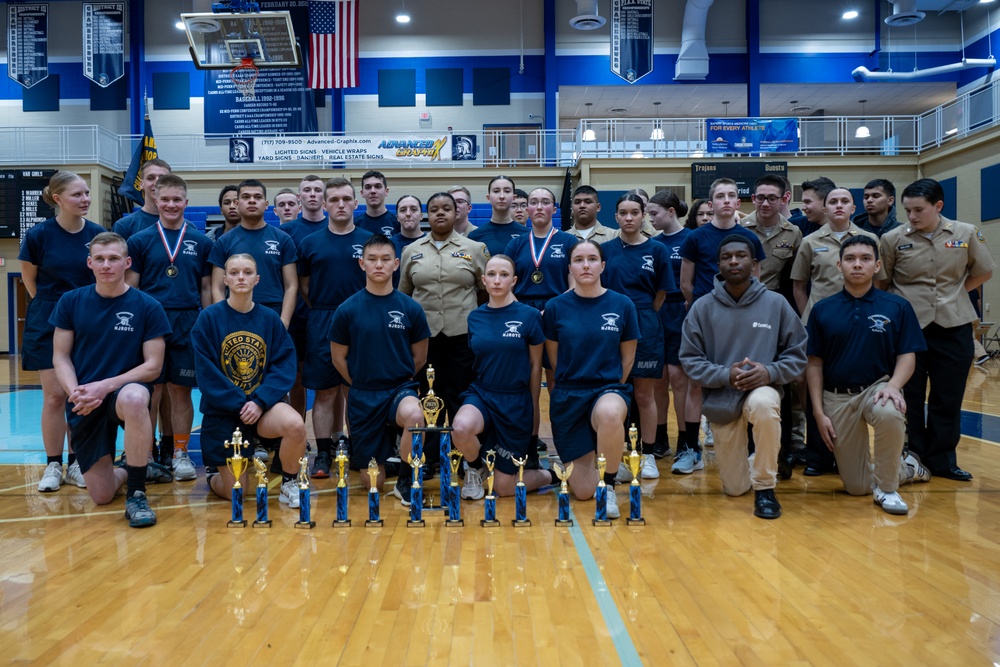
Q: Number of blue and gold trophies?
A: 13